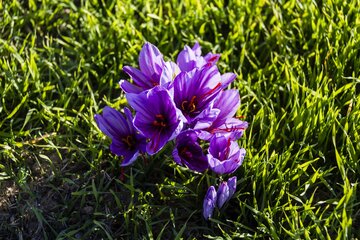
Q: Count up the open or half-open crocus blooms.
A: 8